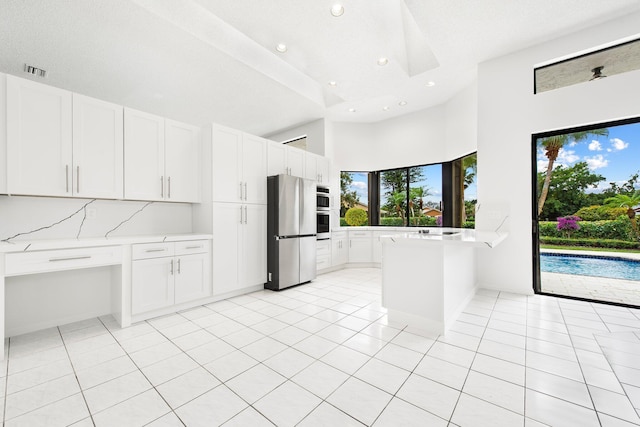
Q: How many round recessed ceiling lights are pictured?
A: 8